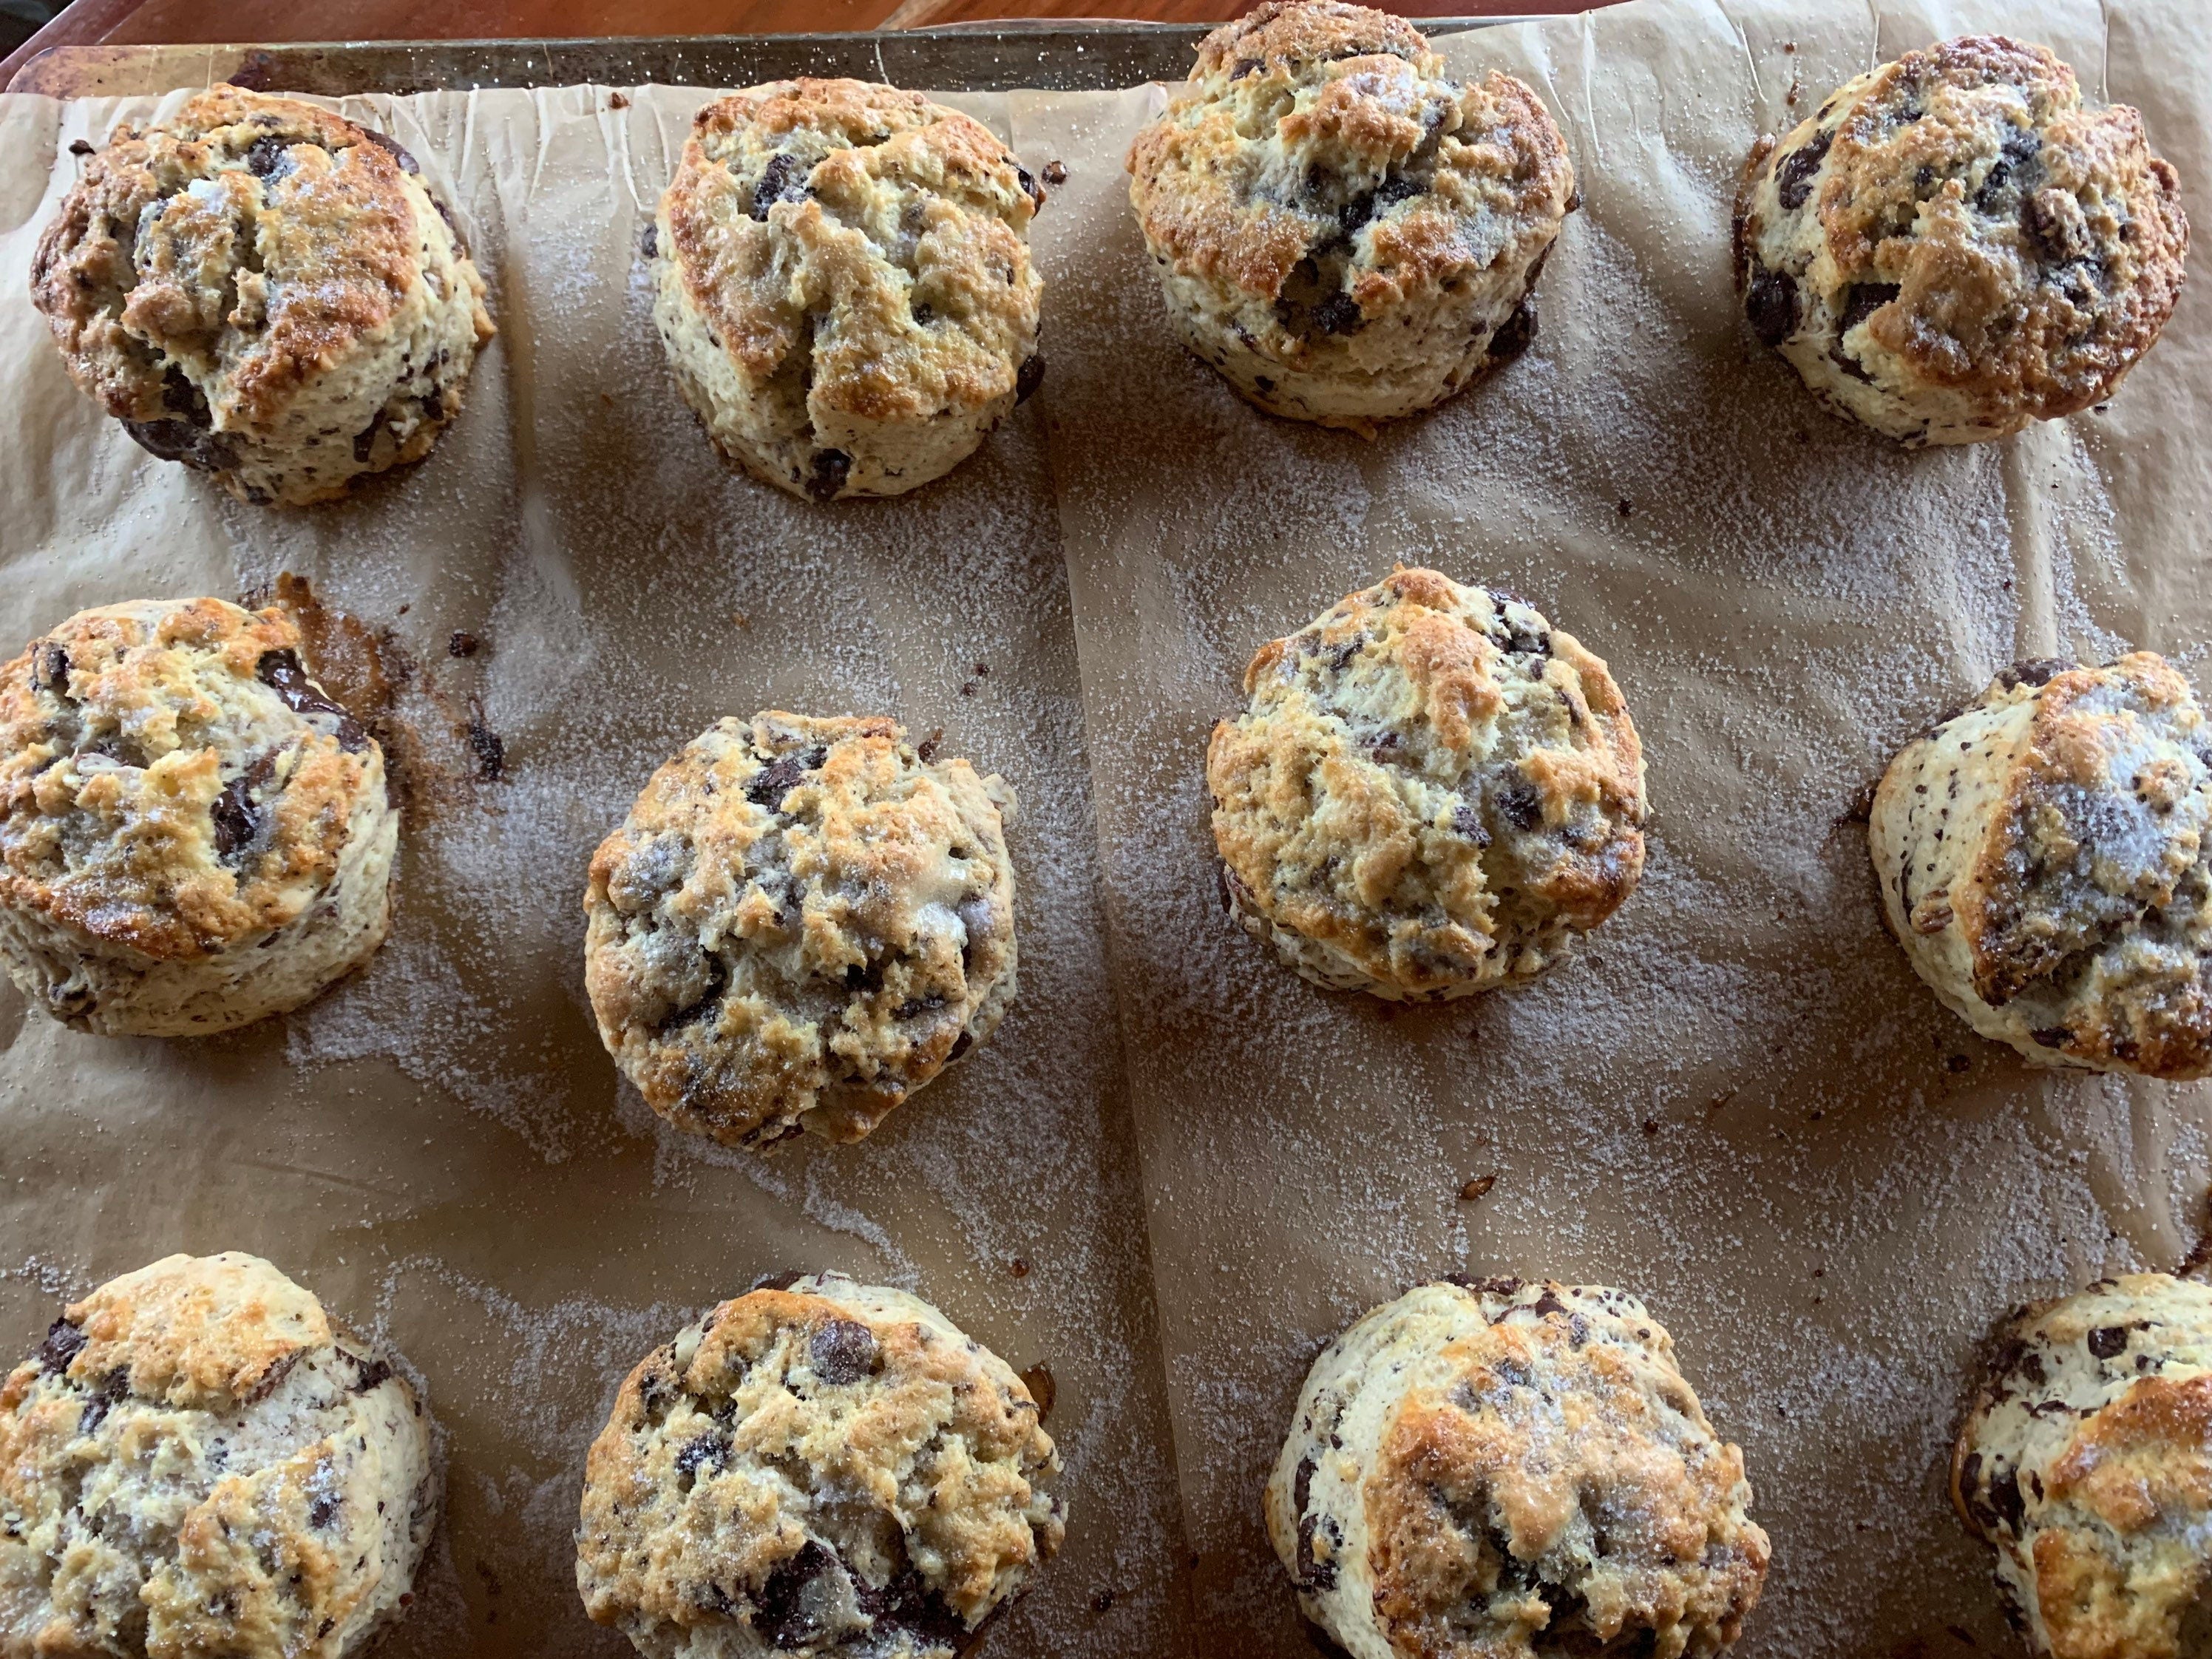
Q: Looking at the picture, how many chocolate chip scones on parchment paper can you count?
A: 12